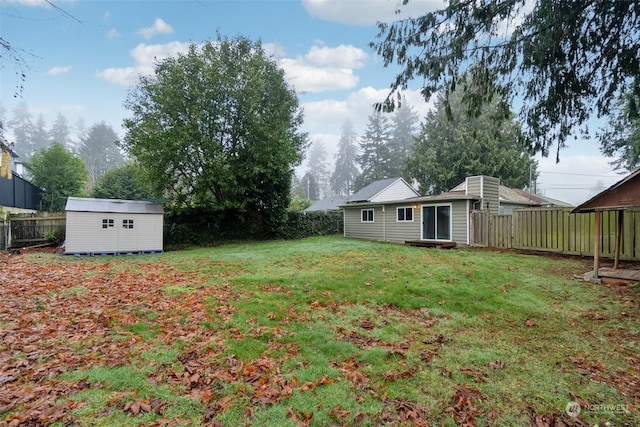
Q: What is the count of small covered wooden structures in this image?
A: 1